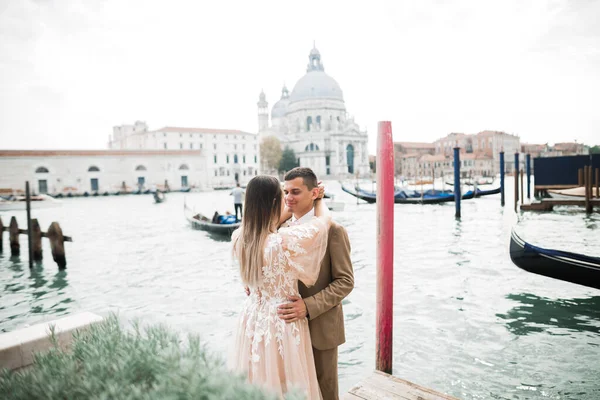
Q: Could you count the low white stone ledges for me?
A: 1